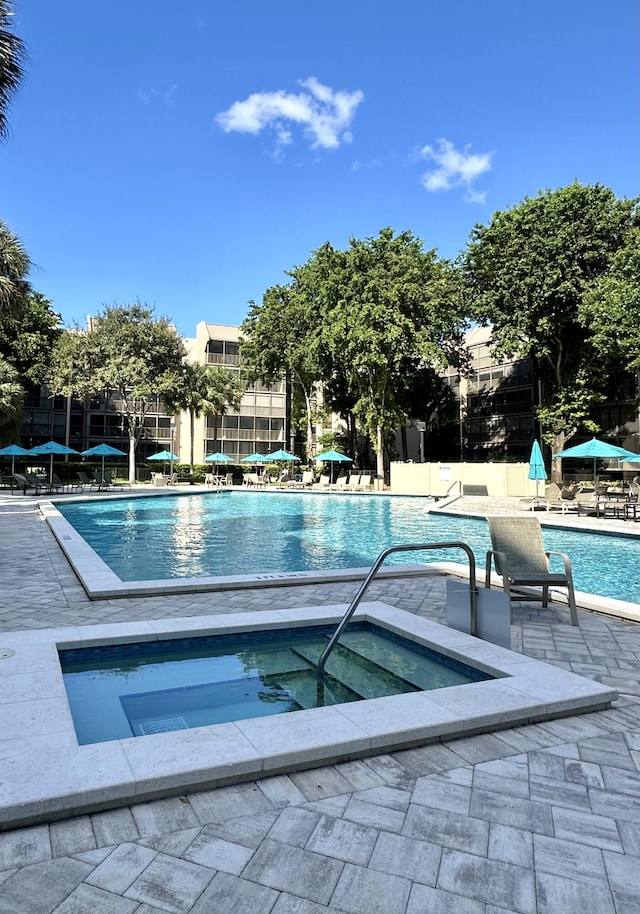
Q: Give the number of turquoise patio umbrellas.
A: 11